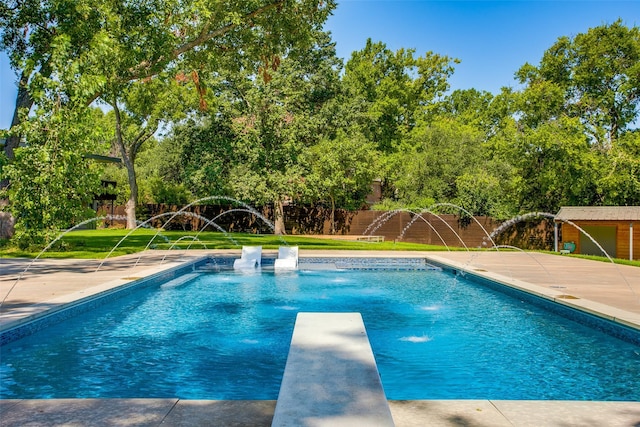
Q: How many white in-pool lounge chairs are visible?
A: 2